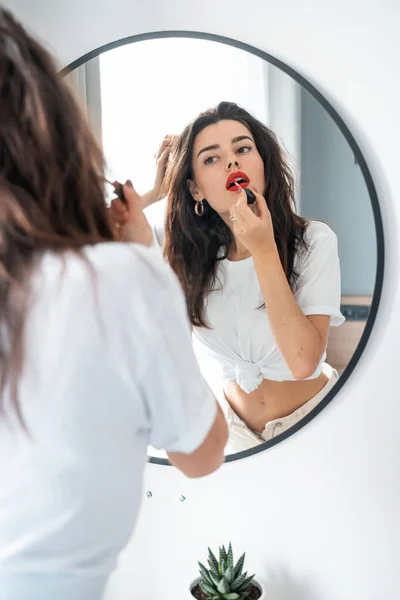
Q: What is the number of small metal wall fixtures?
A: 2